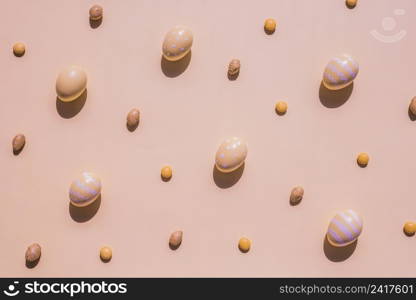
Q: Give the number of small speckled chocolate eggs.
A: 8